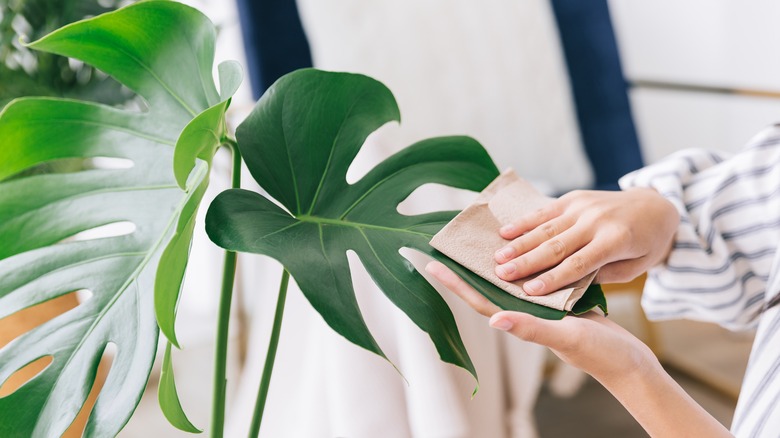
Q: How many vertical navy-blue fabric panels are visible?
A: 2